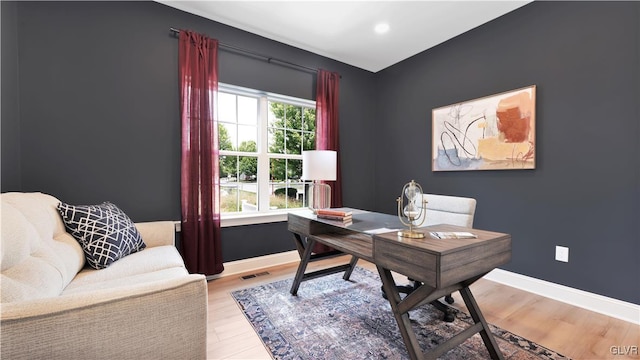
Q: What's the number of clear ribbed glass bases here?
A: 1